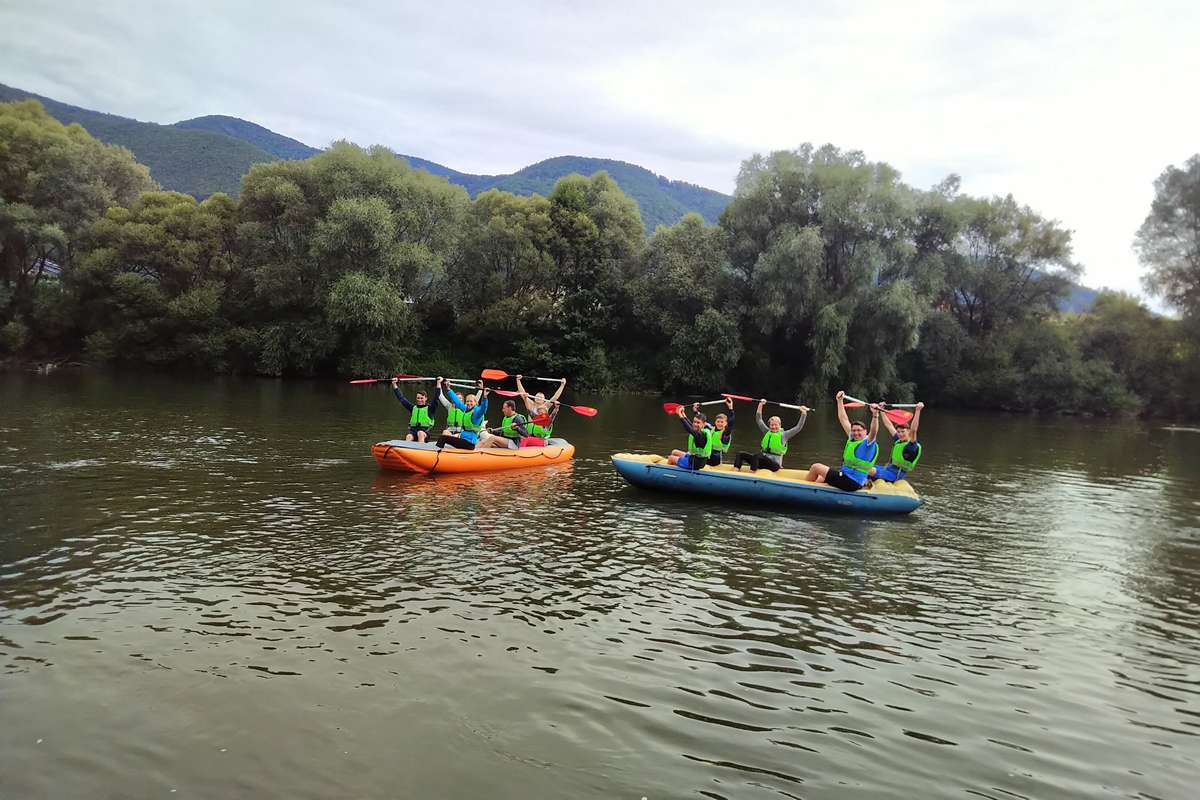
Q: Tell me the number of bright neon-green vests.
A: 10